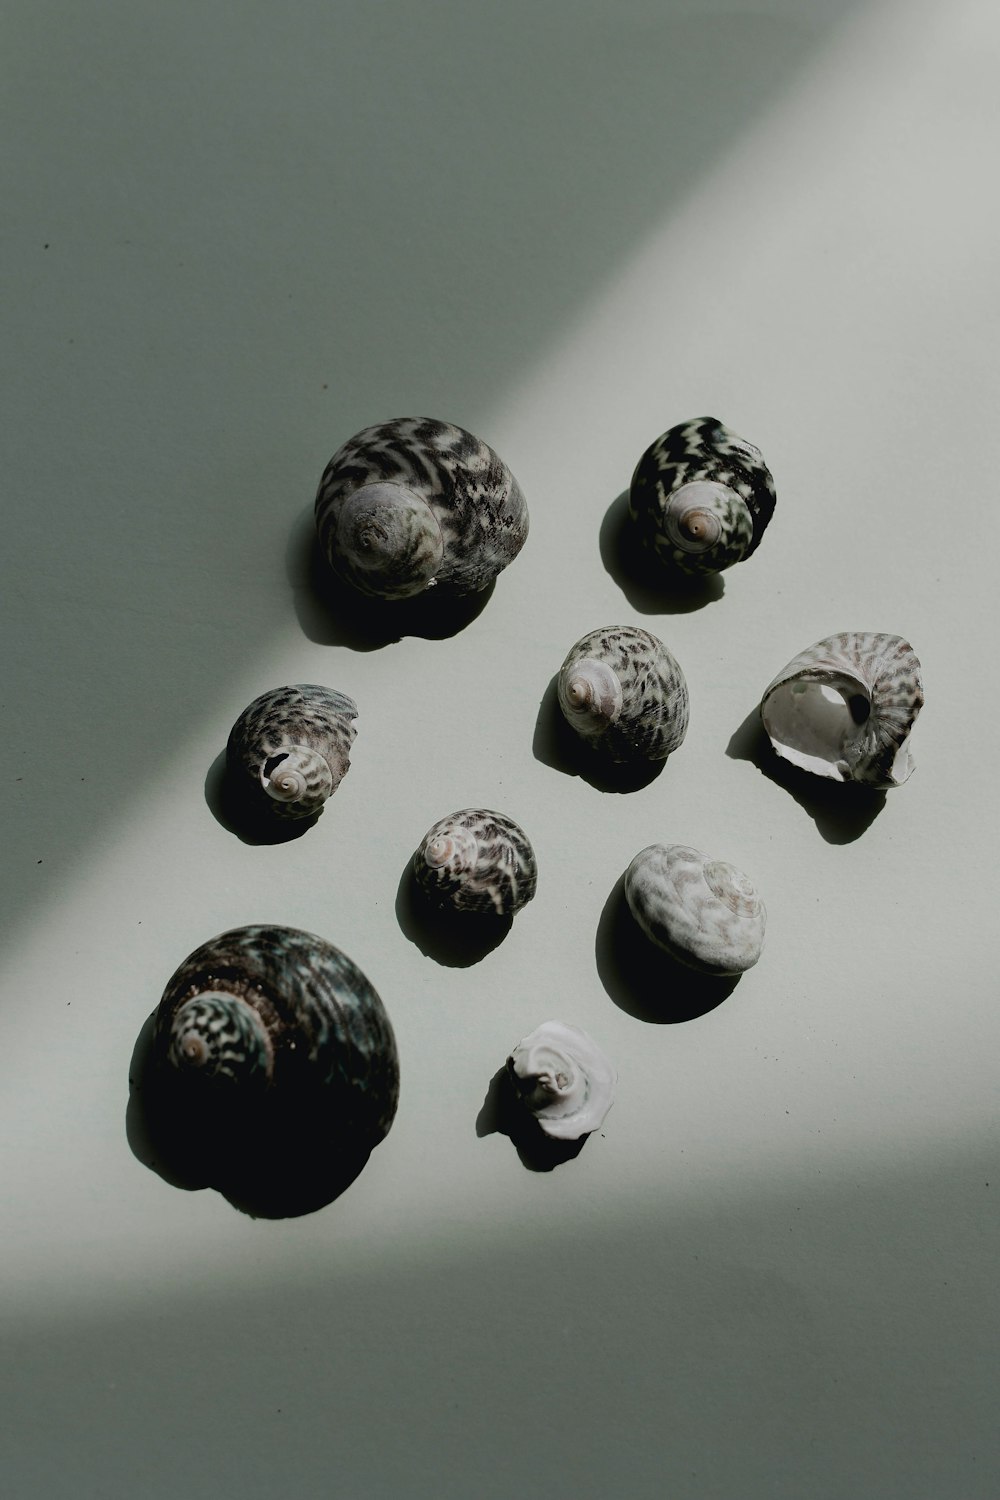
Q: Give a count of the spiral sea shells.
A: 9